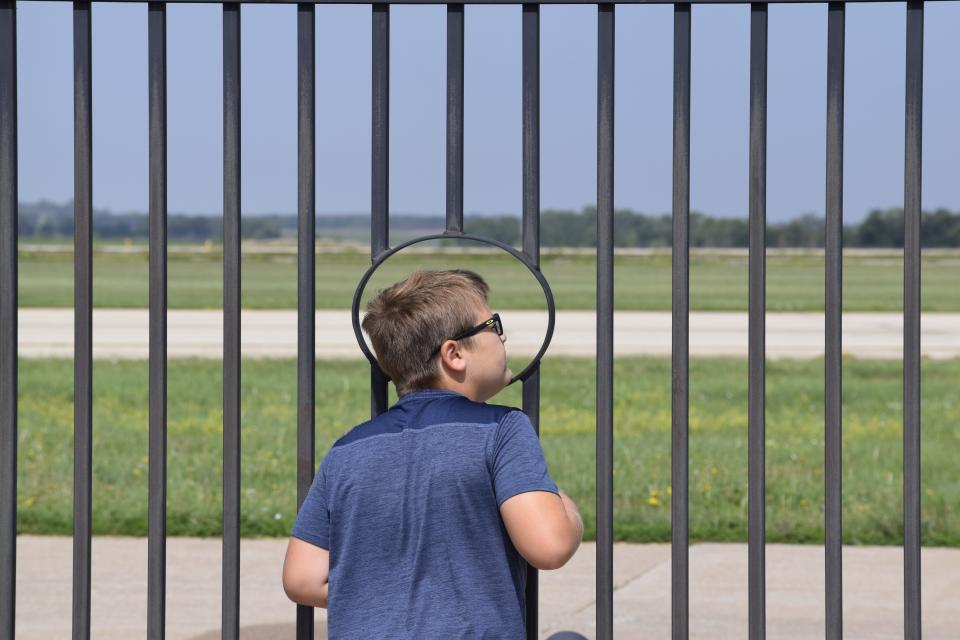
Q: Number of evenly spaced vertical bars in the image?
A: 13